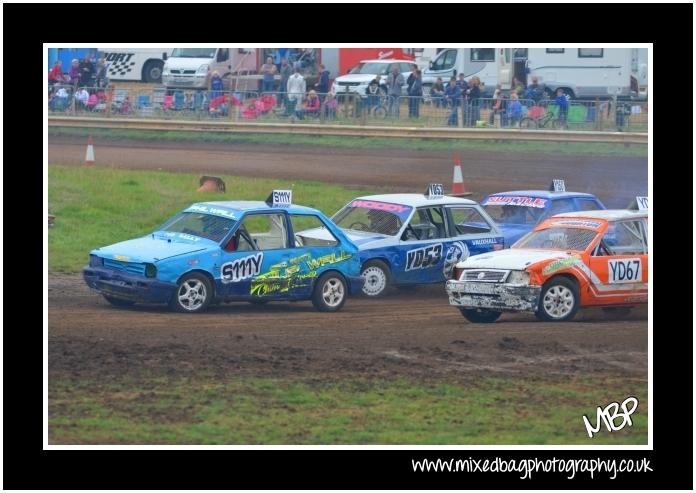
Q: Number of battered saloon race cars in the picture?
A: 4